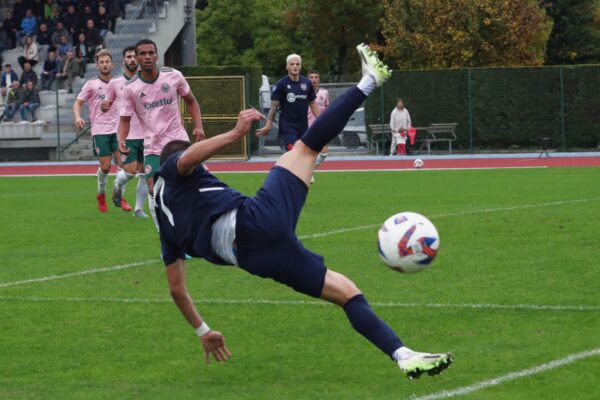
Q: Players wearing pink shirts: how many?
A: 4